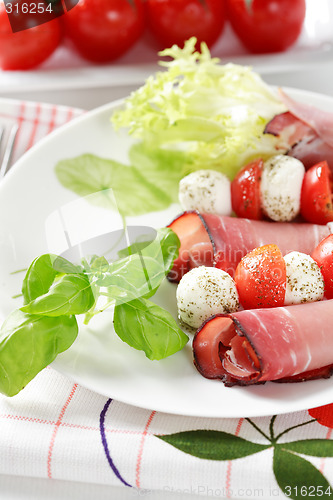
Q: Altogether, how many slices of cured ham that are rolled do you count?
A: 2